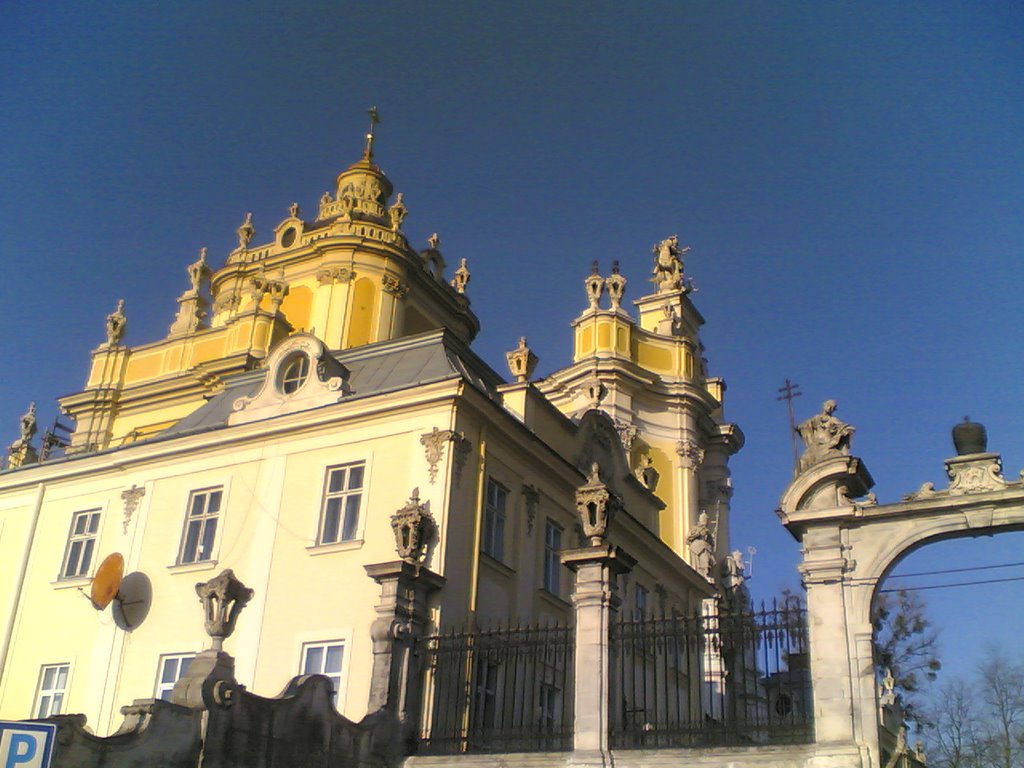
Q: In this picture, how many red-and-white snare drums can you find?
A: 0